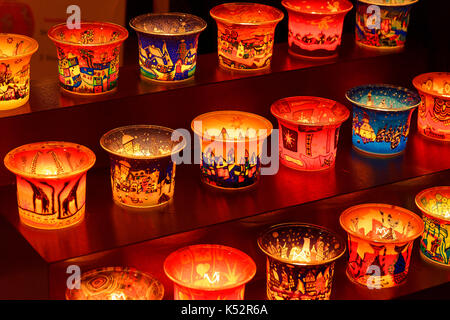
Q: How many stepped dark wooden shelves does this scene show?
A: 3